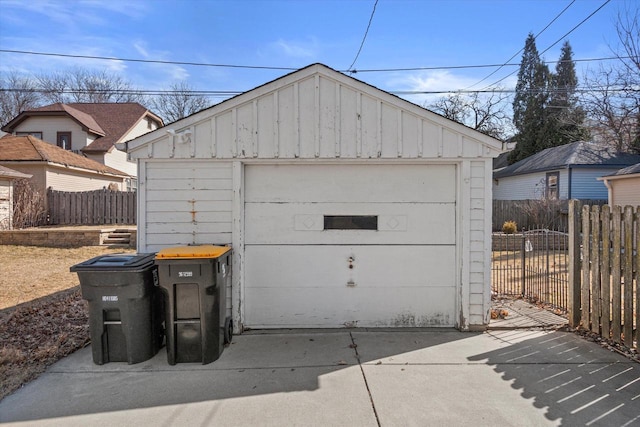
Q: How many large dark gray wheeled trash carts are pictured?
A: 2